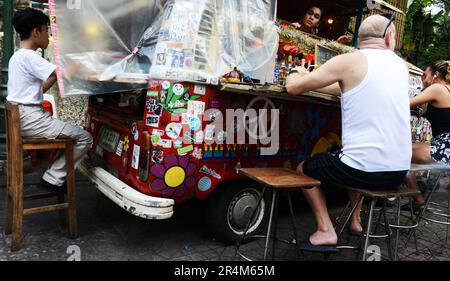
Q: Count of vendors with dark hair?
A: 1